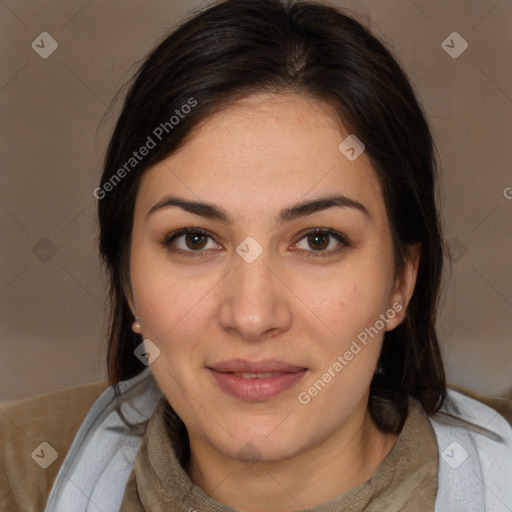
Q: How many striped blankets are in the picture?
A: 0